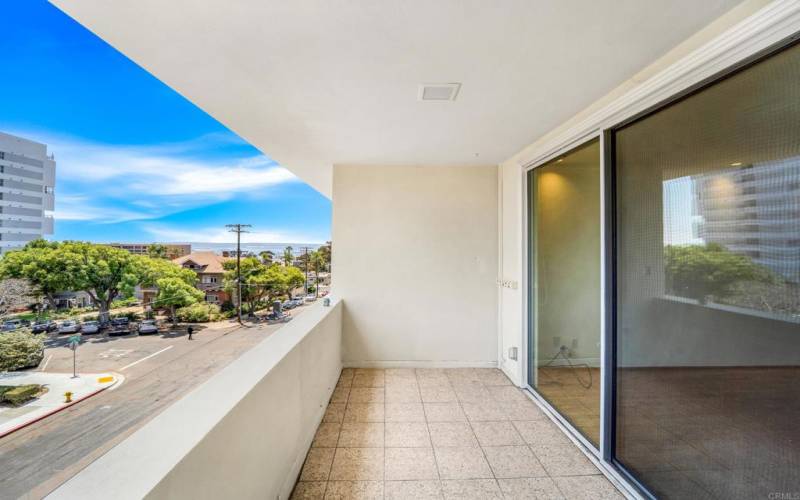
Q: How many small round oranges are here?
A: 0